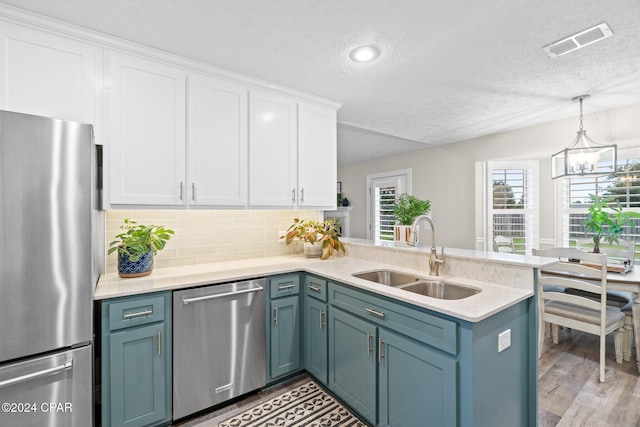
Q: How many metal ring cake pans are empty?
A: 0